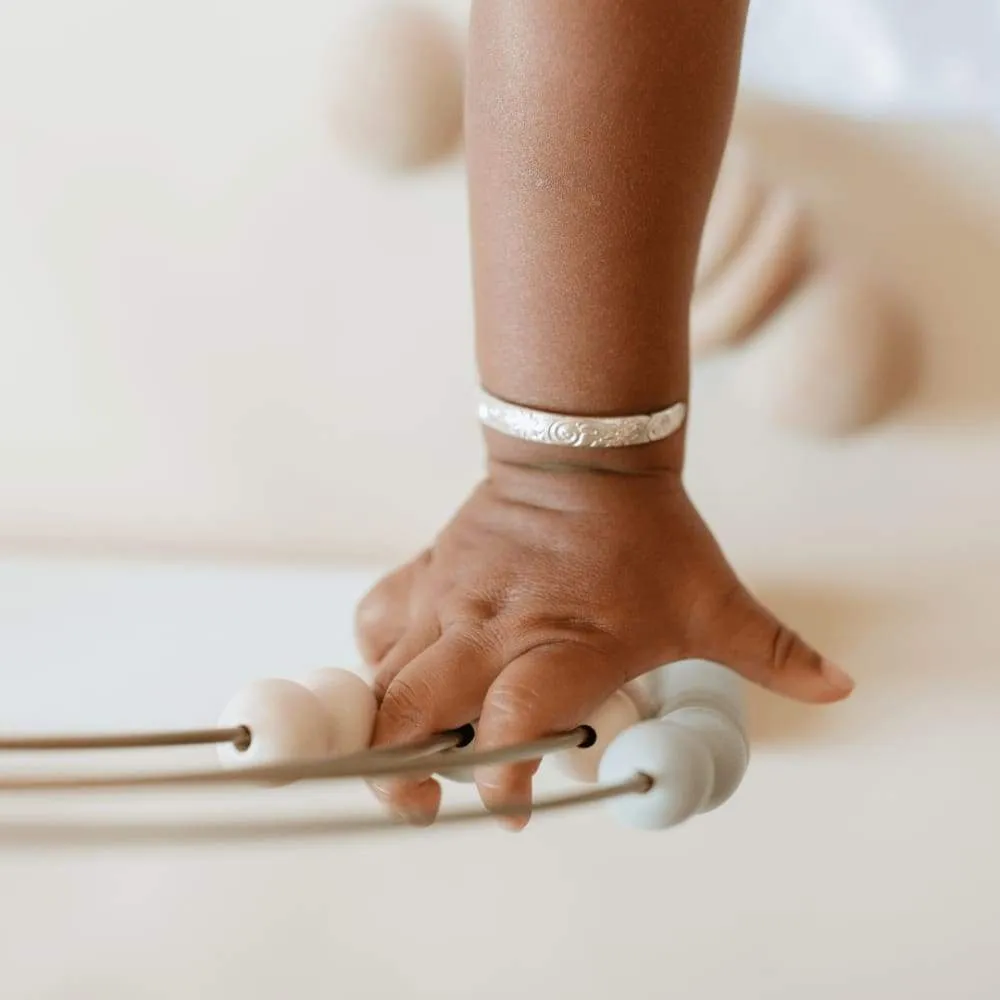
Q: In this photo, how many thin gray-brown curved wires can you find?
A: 4